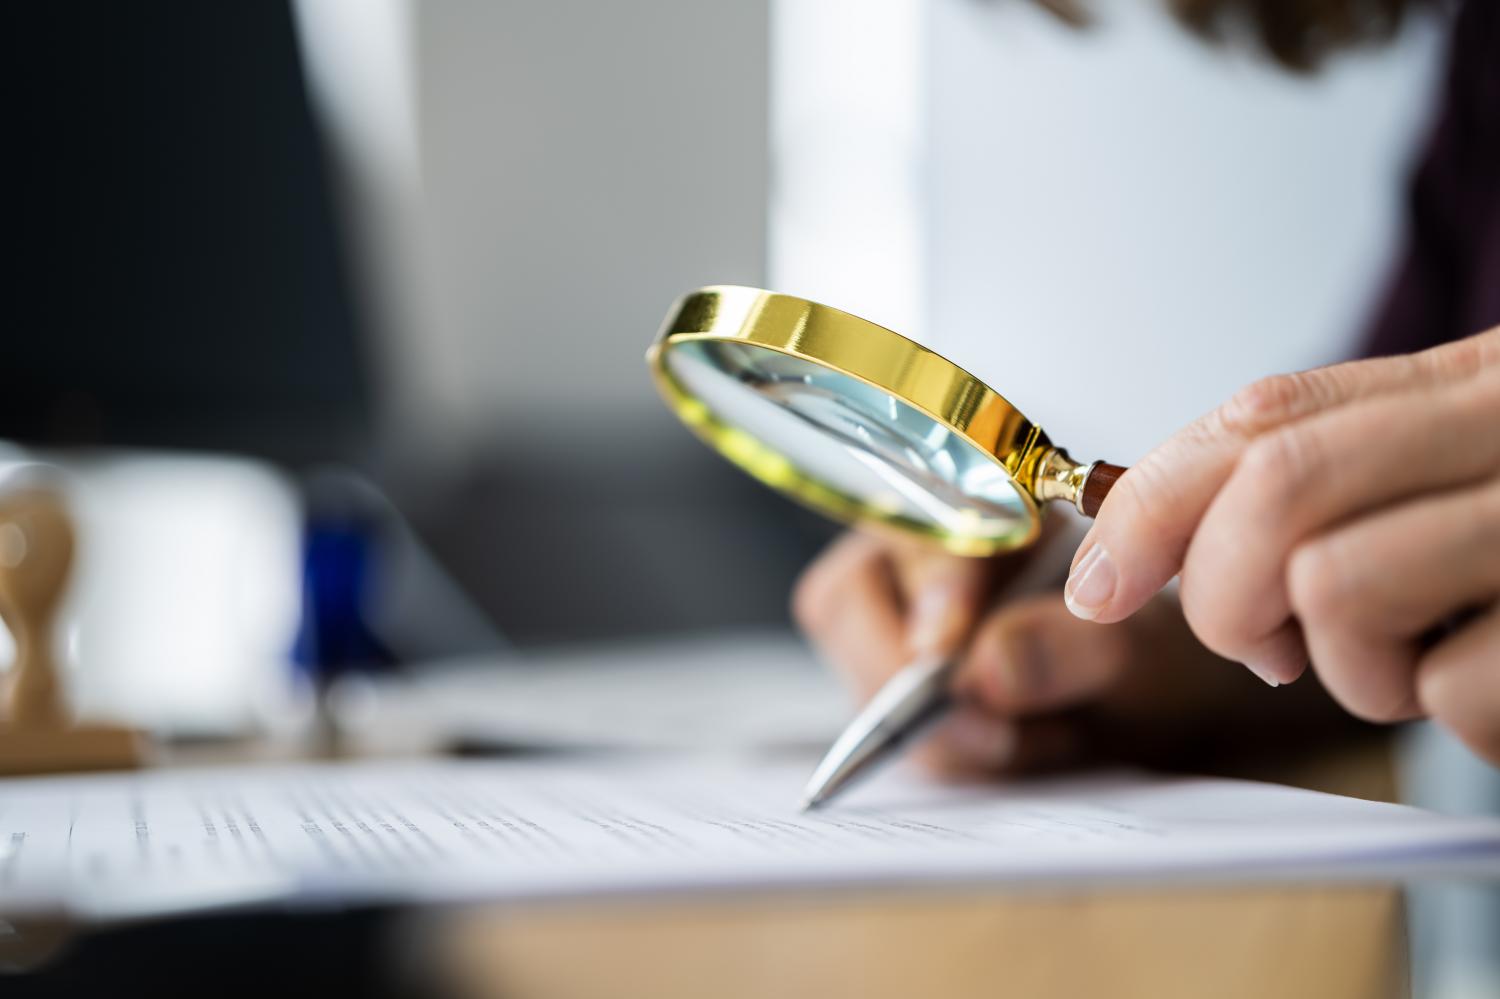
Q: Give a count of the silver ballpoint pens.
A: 1